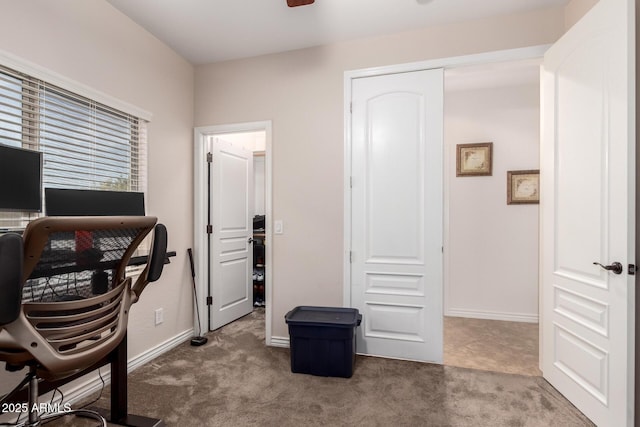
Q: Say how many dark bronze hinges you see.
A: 3